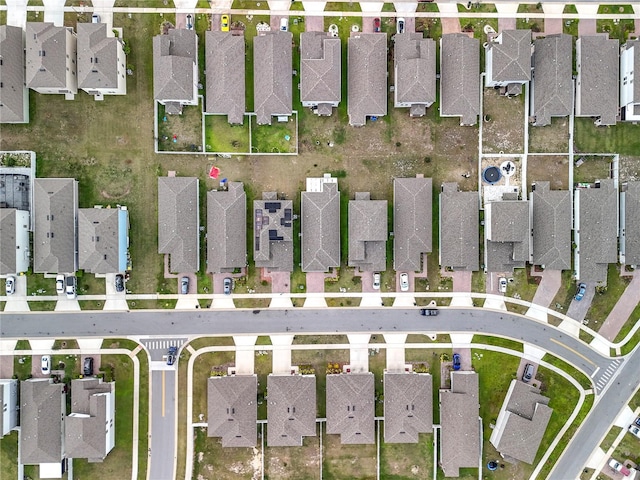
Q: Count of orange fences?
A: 0